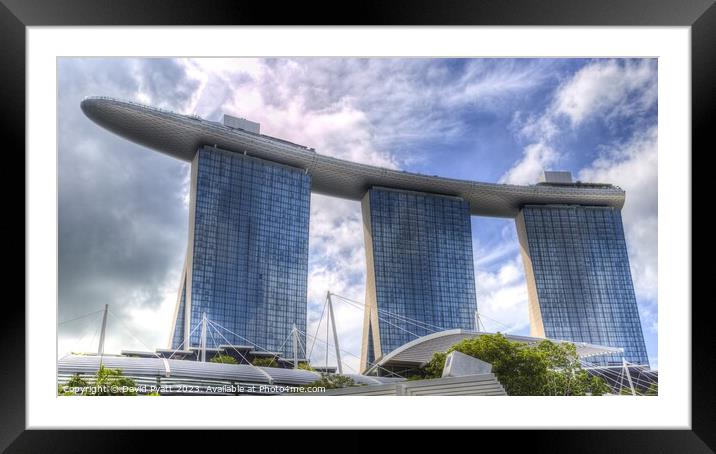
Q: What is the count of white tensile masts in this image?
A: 6